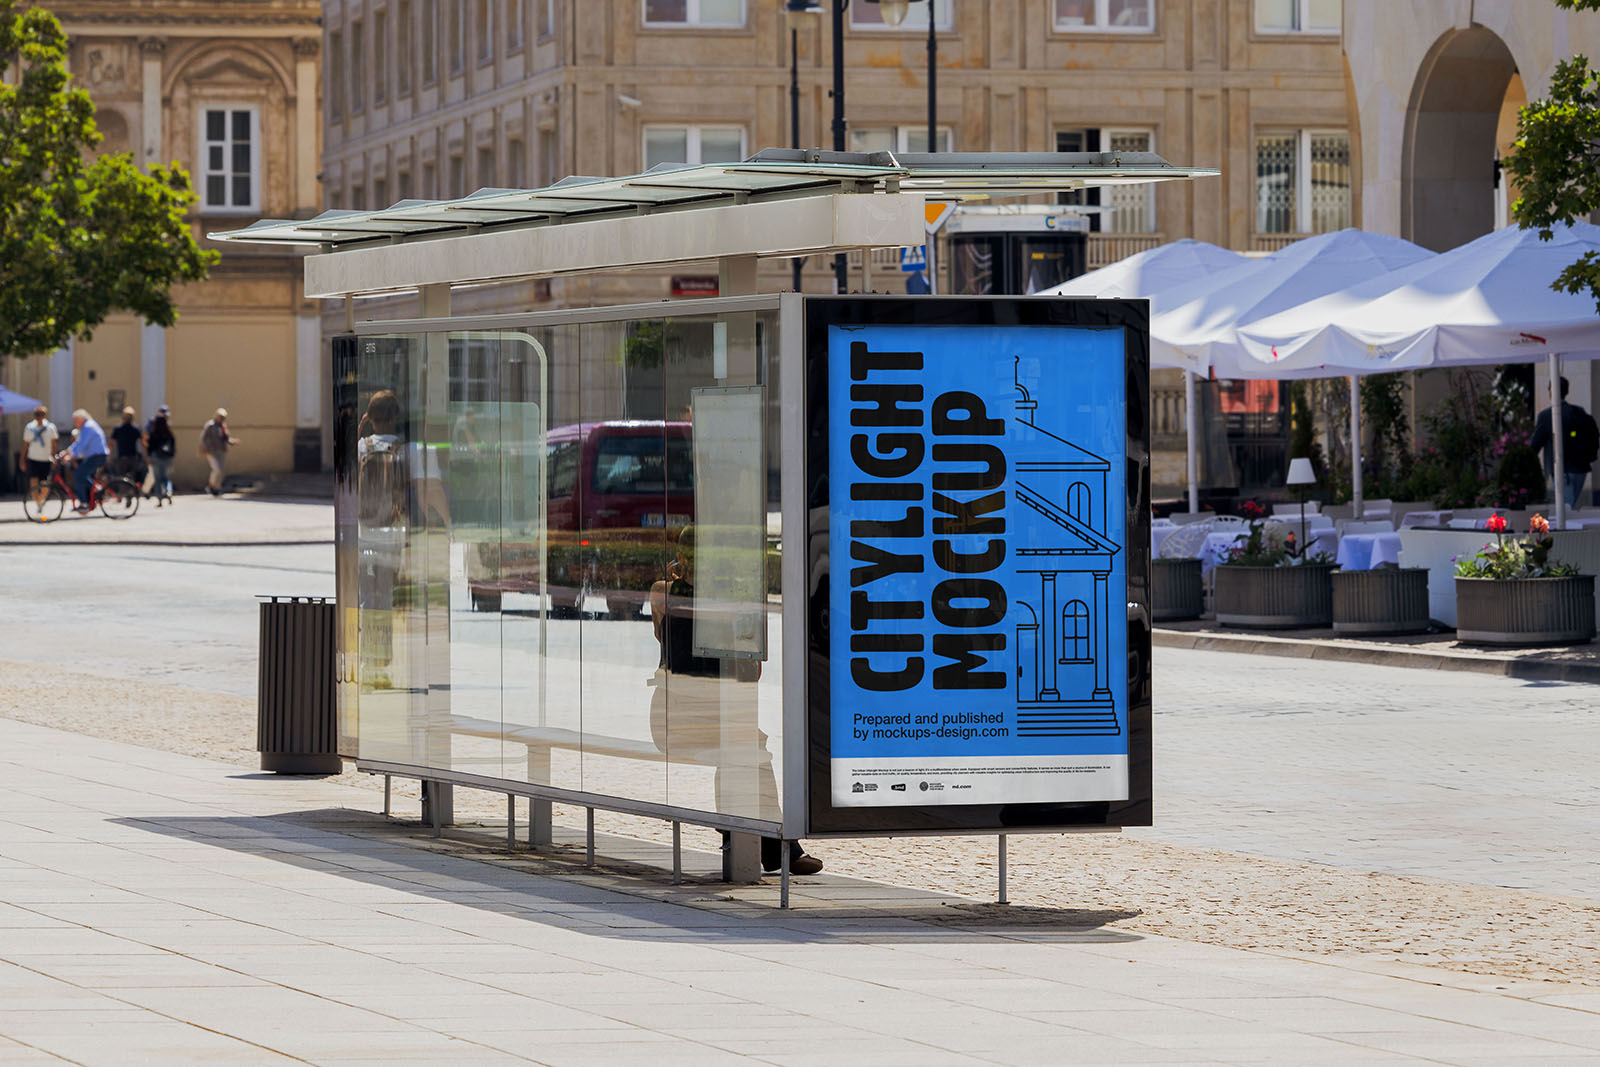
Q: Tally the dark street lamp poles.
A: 3